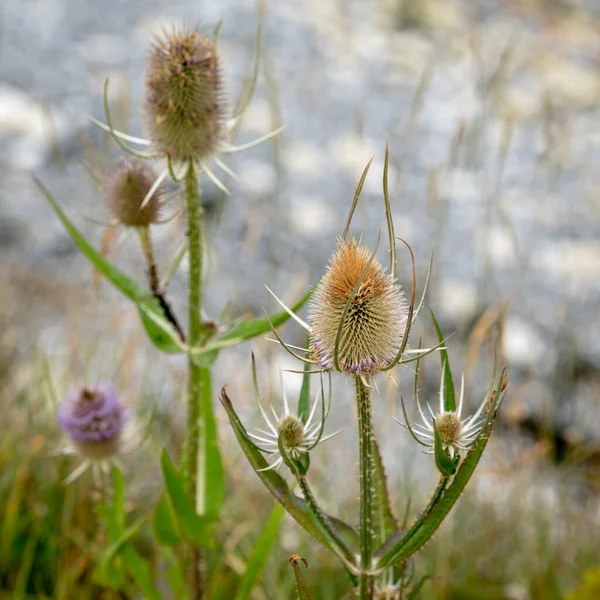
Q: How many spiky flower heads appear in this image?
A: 6